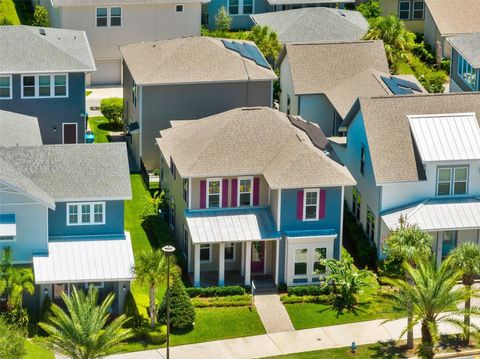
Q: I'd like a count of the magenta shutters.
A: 6